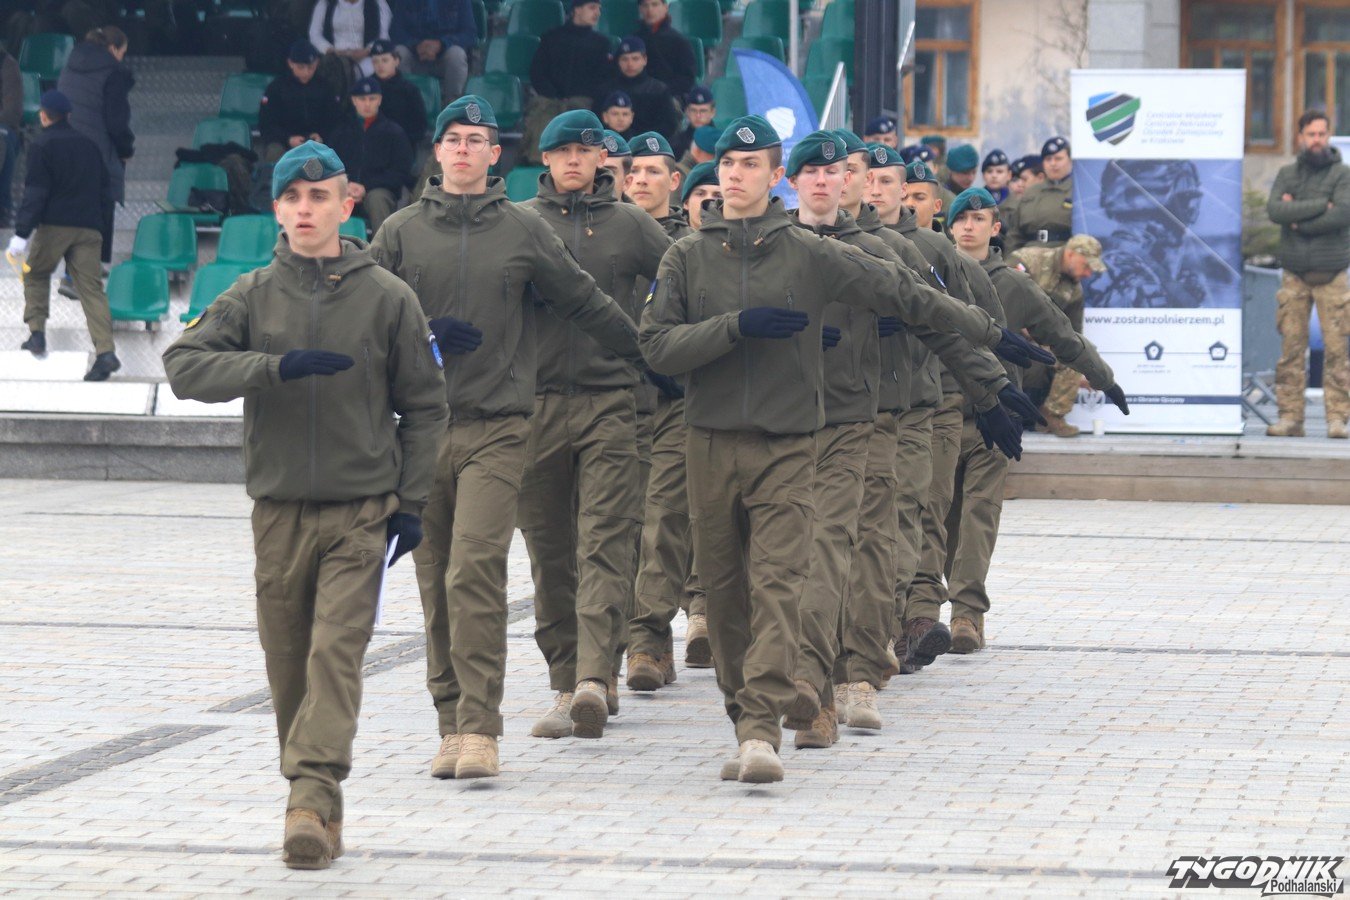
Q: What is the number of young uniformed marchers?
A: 12